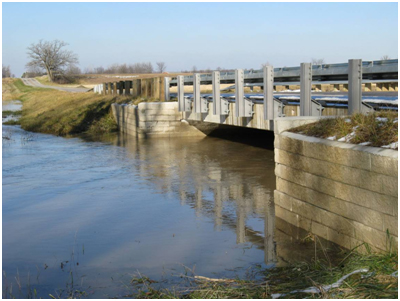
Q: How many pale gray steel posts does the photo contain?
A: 8